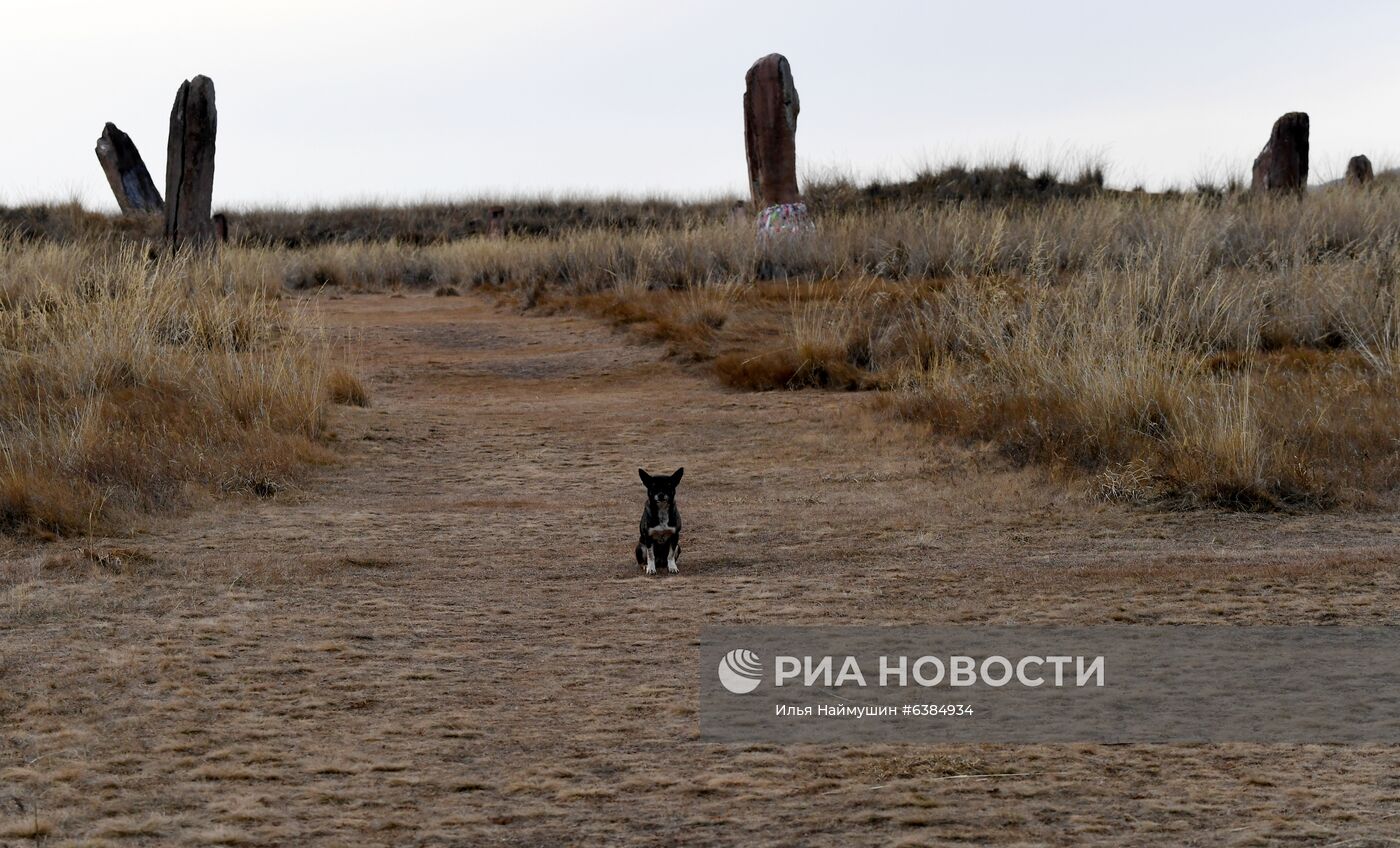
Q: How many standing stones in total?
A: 5